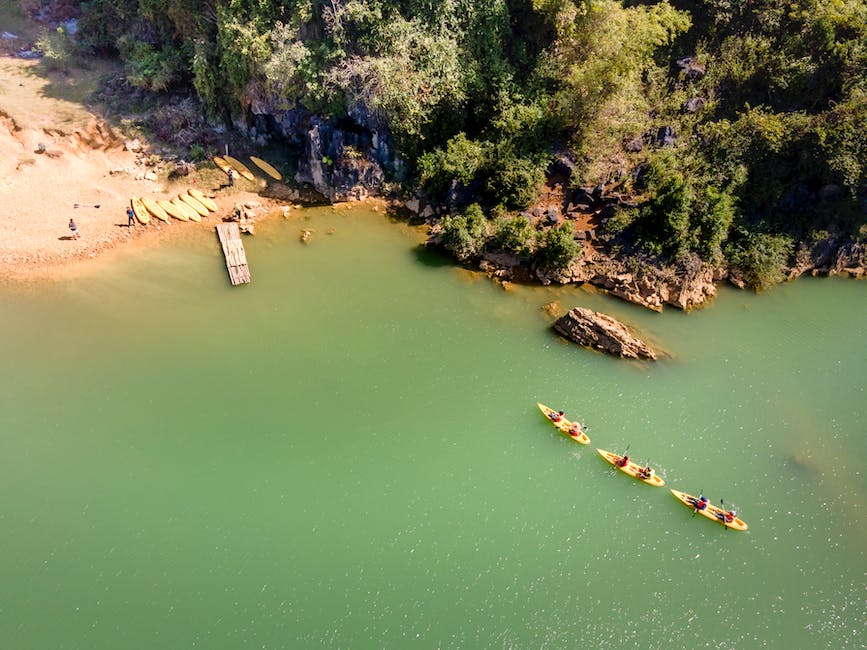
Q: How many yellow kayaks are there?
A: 12